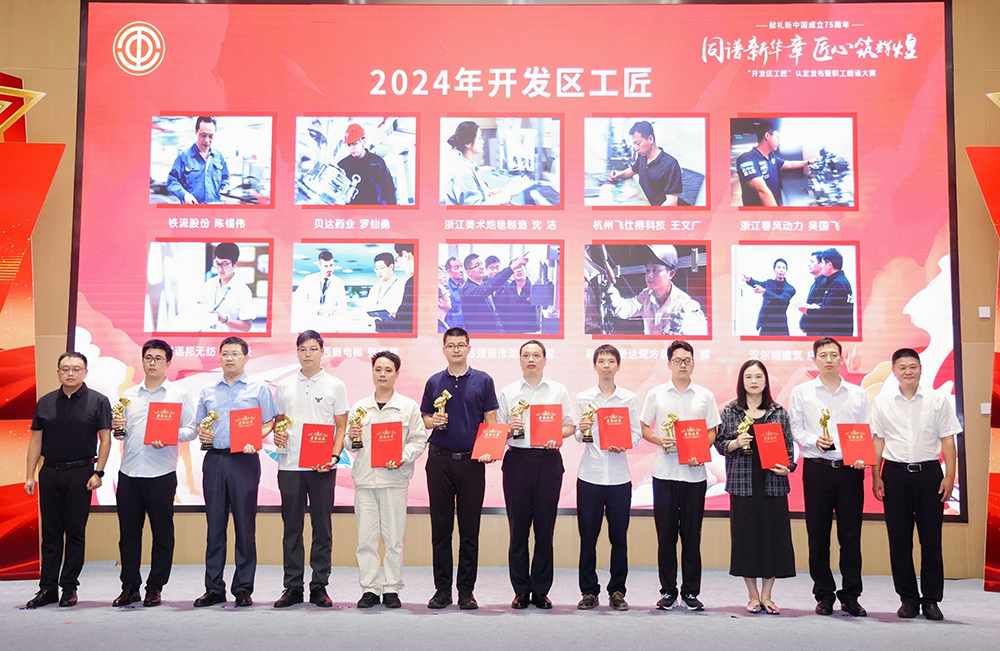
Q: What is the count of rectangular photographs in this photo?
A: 10